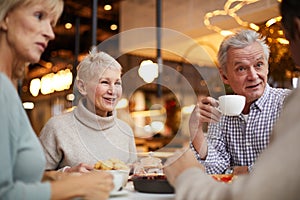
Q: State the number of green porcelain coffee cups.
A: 0